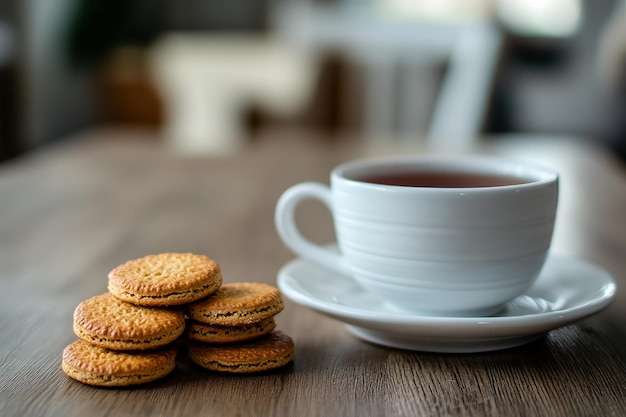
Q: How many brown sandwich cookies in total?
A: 6